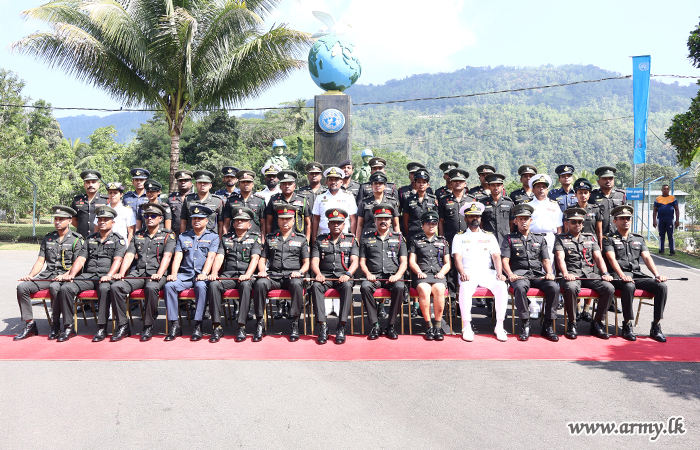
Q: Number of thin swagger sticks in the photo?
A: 10